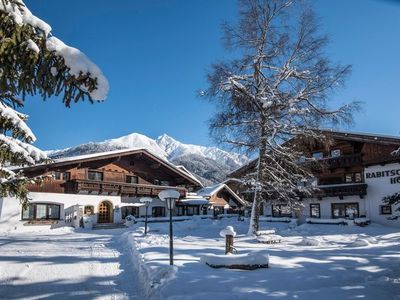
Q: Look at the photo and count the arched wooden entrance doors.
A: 1